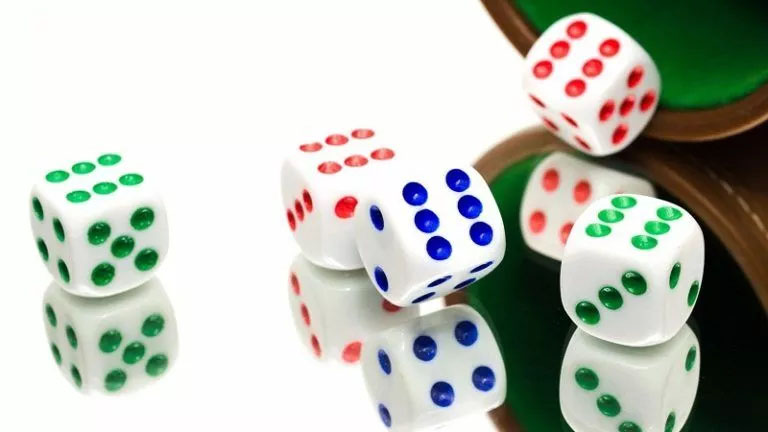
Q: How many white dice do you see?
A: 5